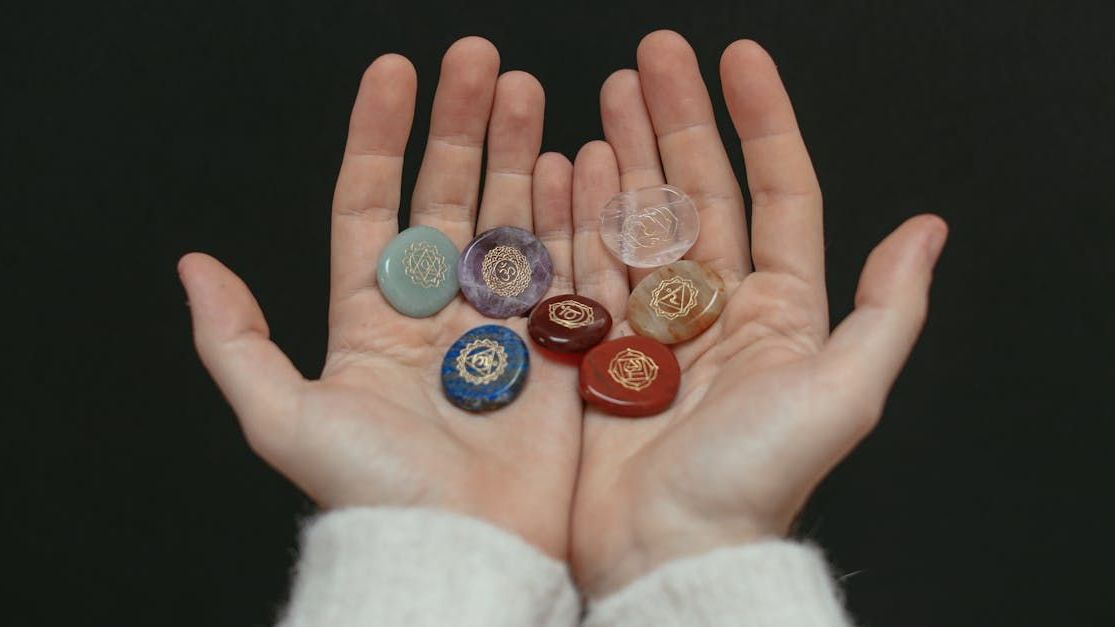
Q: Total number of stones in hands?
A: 7